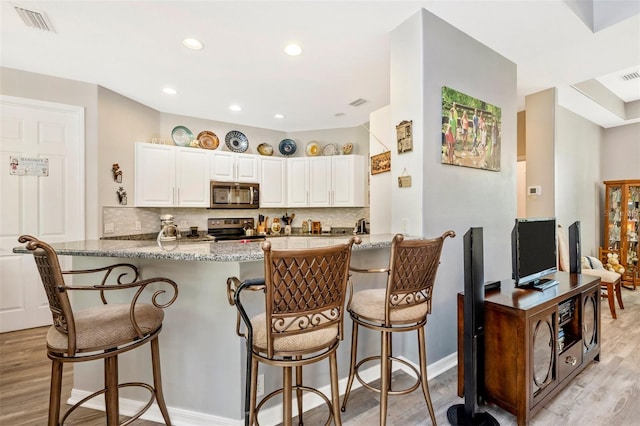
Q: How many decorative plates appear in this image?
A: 8